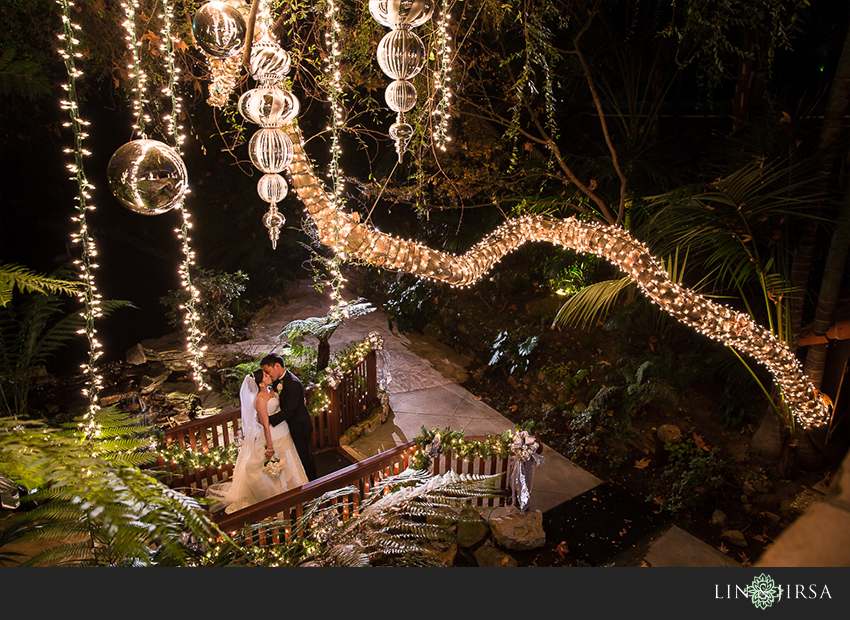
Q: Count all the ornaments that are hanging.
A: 4